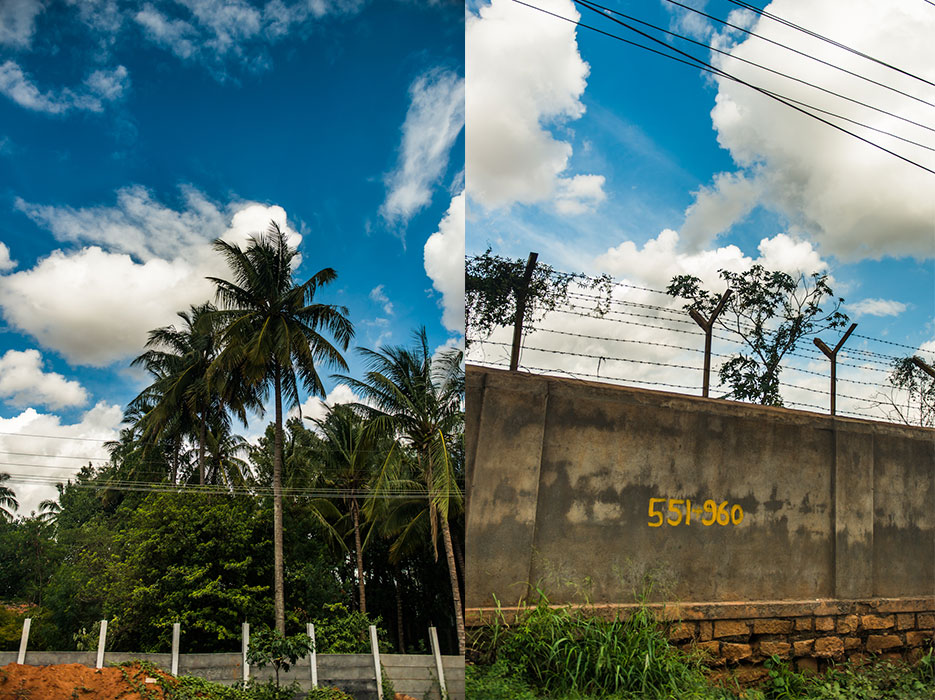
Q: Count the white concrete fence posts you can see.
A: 7